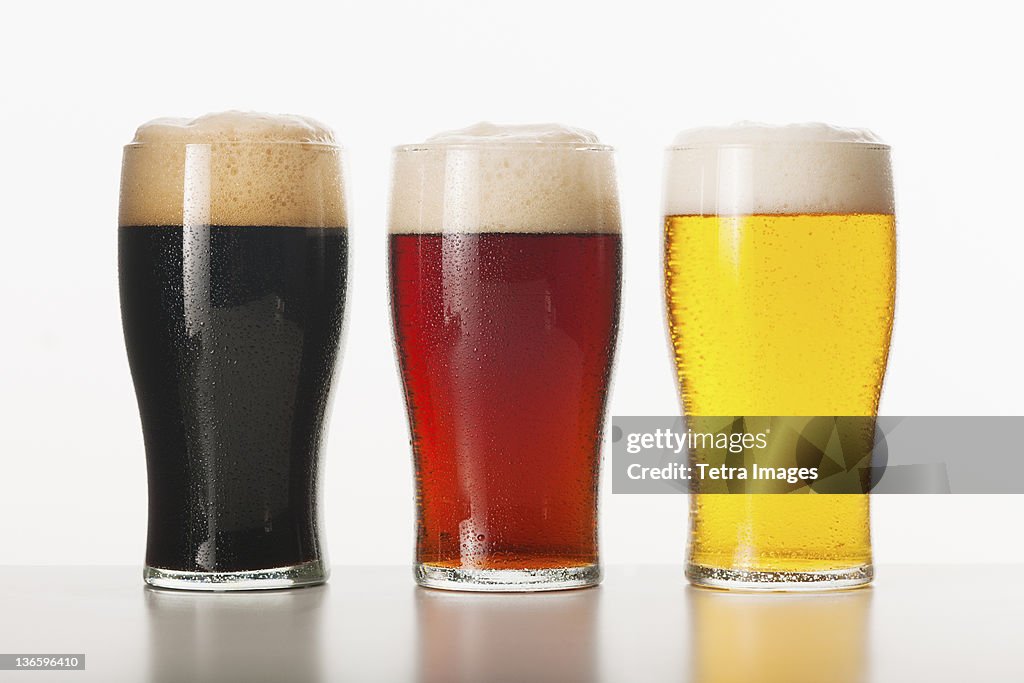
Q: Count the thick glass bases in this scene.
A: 3